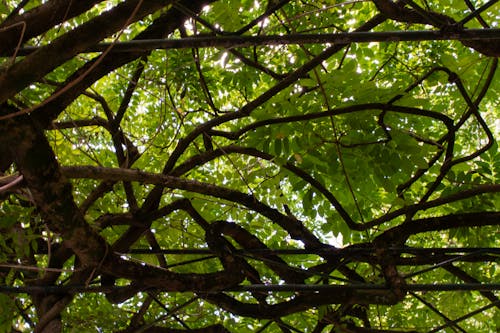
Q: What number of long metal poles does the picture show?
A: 3